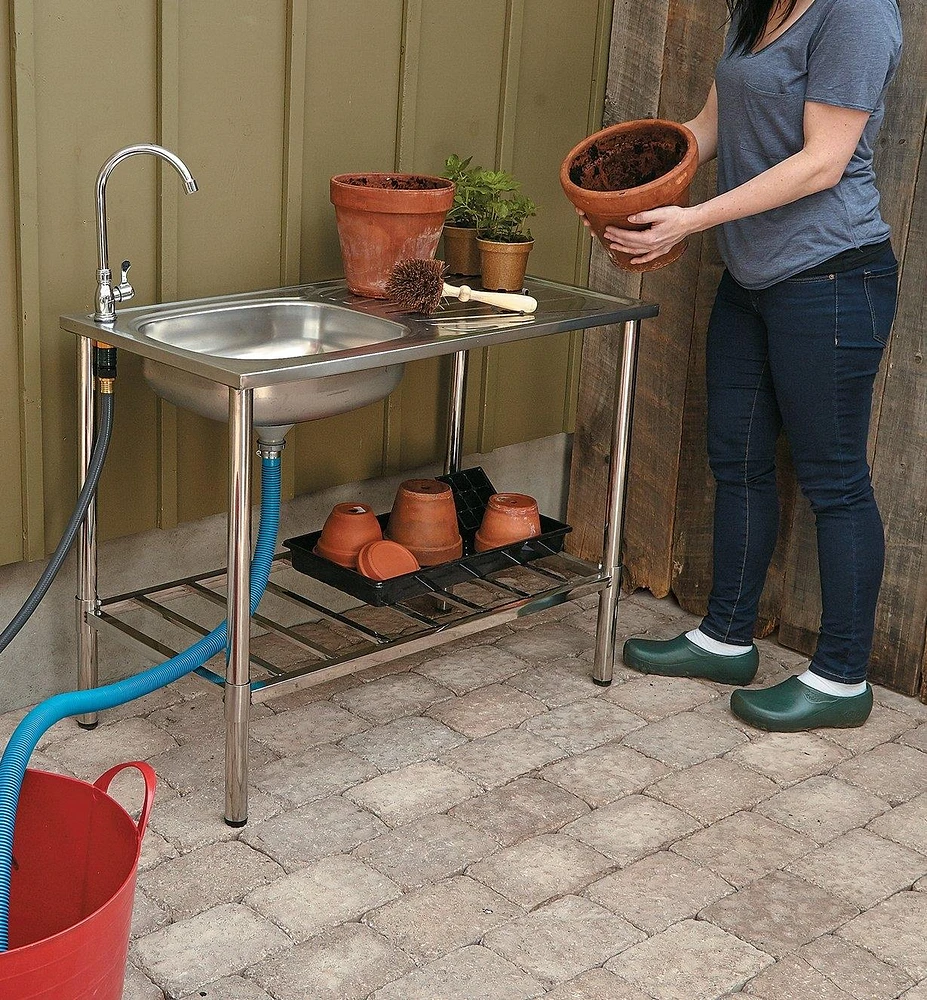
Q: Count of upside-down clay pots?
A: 3